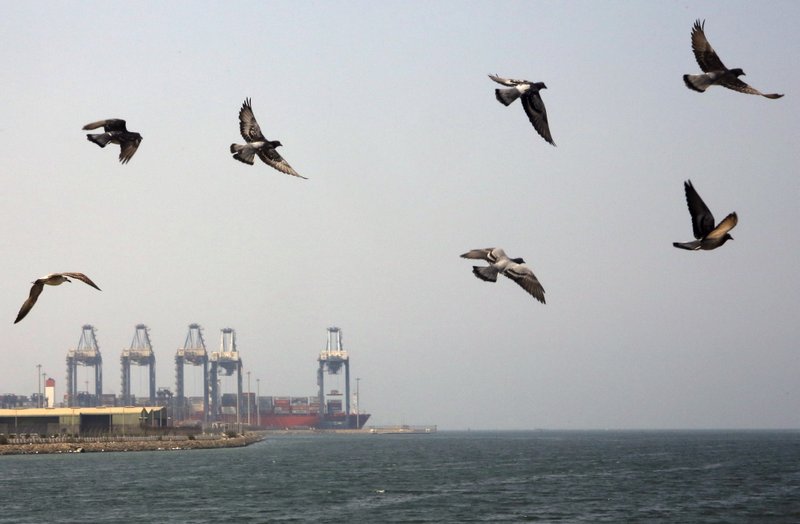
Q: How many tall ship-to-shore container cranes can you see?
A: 5